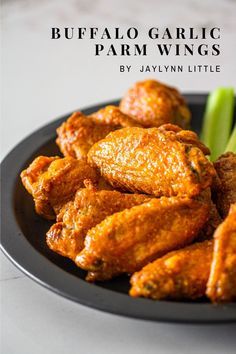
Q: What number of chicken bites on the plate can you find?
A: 9